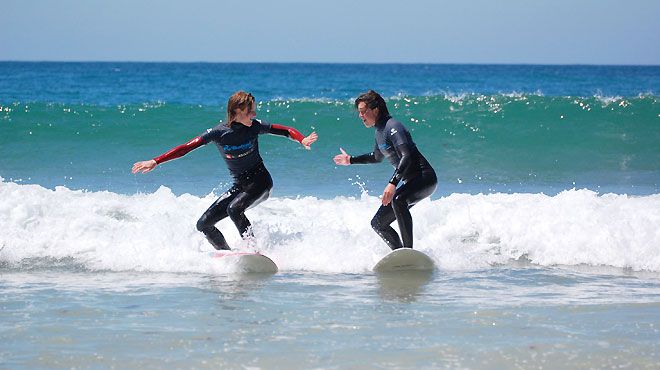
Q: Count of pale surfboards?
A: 2